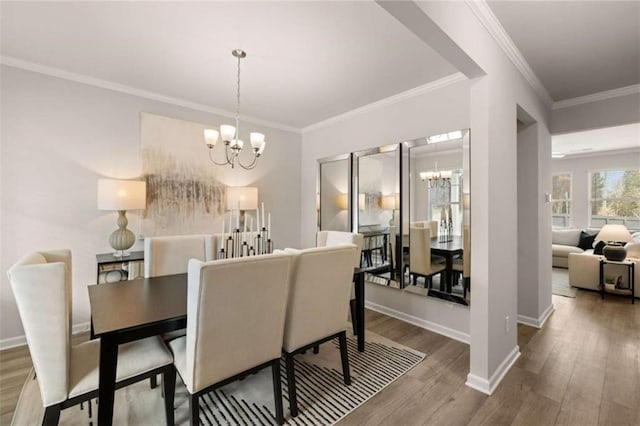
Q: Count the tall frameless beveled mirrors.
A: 3